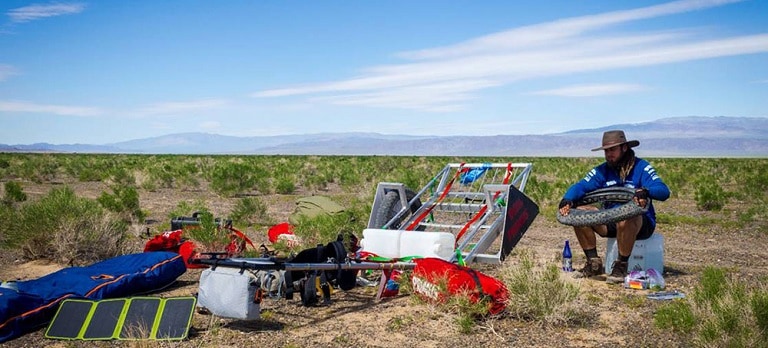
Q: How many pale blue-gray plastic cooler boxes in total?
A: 1